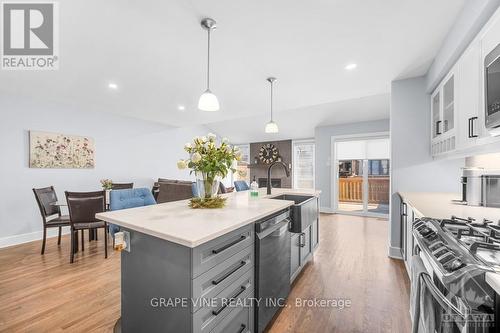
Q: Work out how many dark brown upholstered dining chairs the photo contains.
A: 3